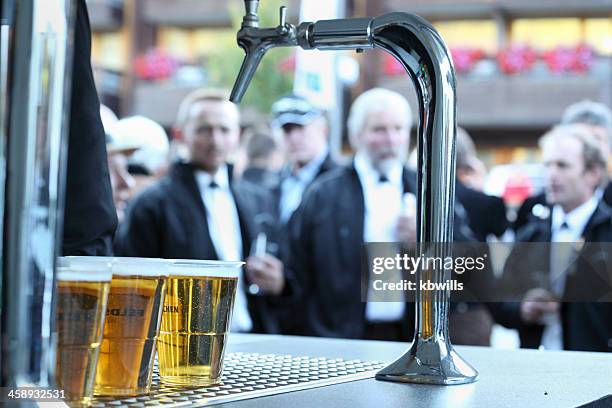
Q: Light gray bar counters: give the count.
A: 1